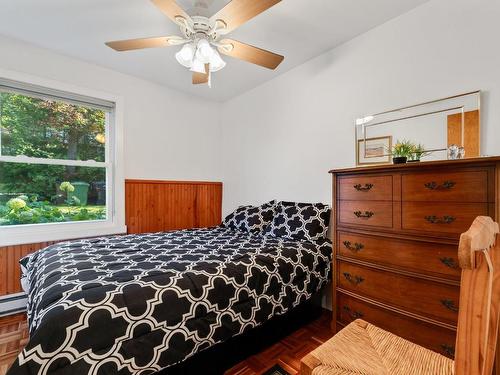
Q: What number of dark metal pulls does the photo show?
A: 10